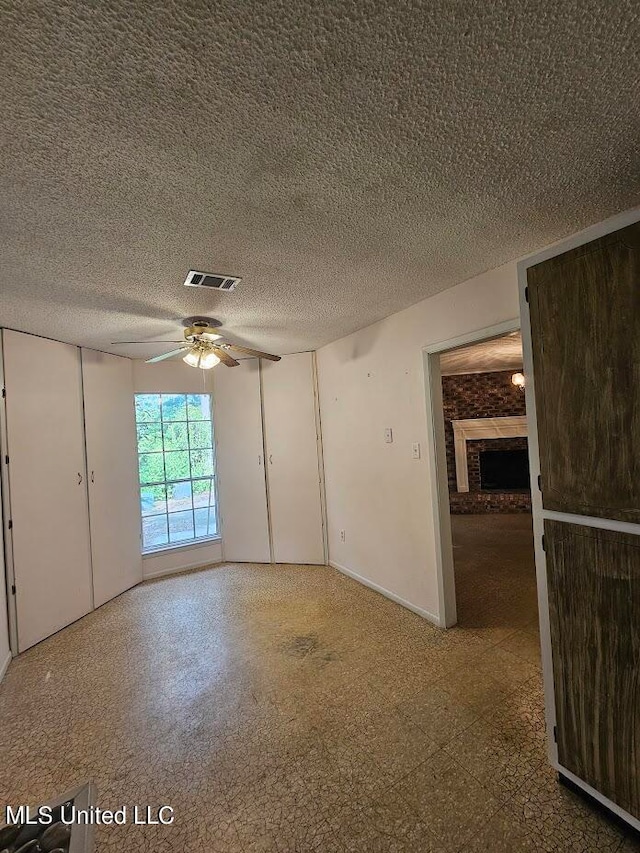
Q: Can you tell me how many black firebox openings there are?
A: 1